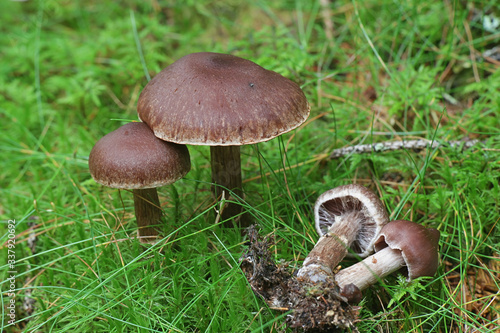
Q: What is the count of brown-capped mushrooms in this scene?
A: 4